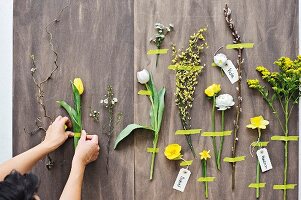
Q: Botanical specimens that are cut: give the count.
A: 14